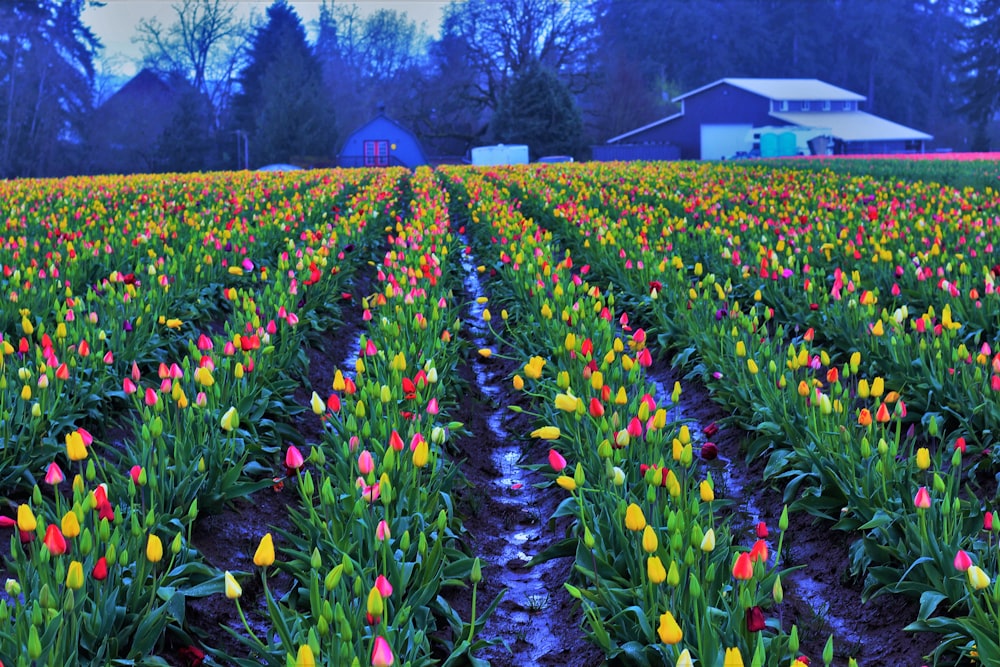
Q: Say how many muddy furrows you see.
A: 3